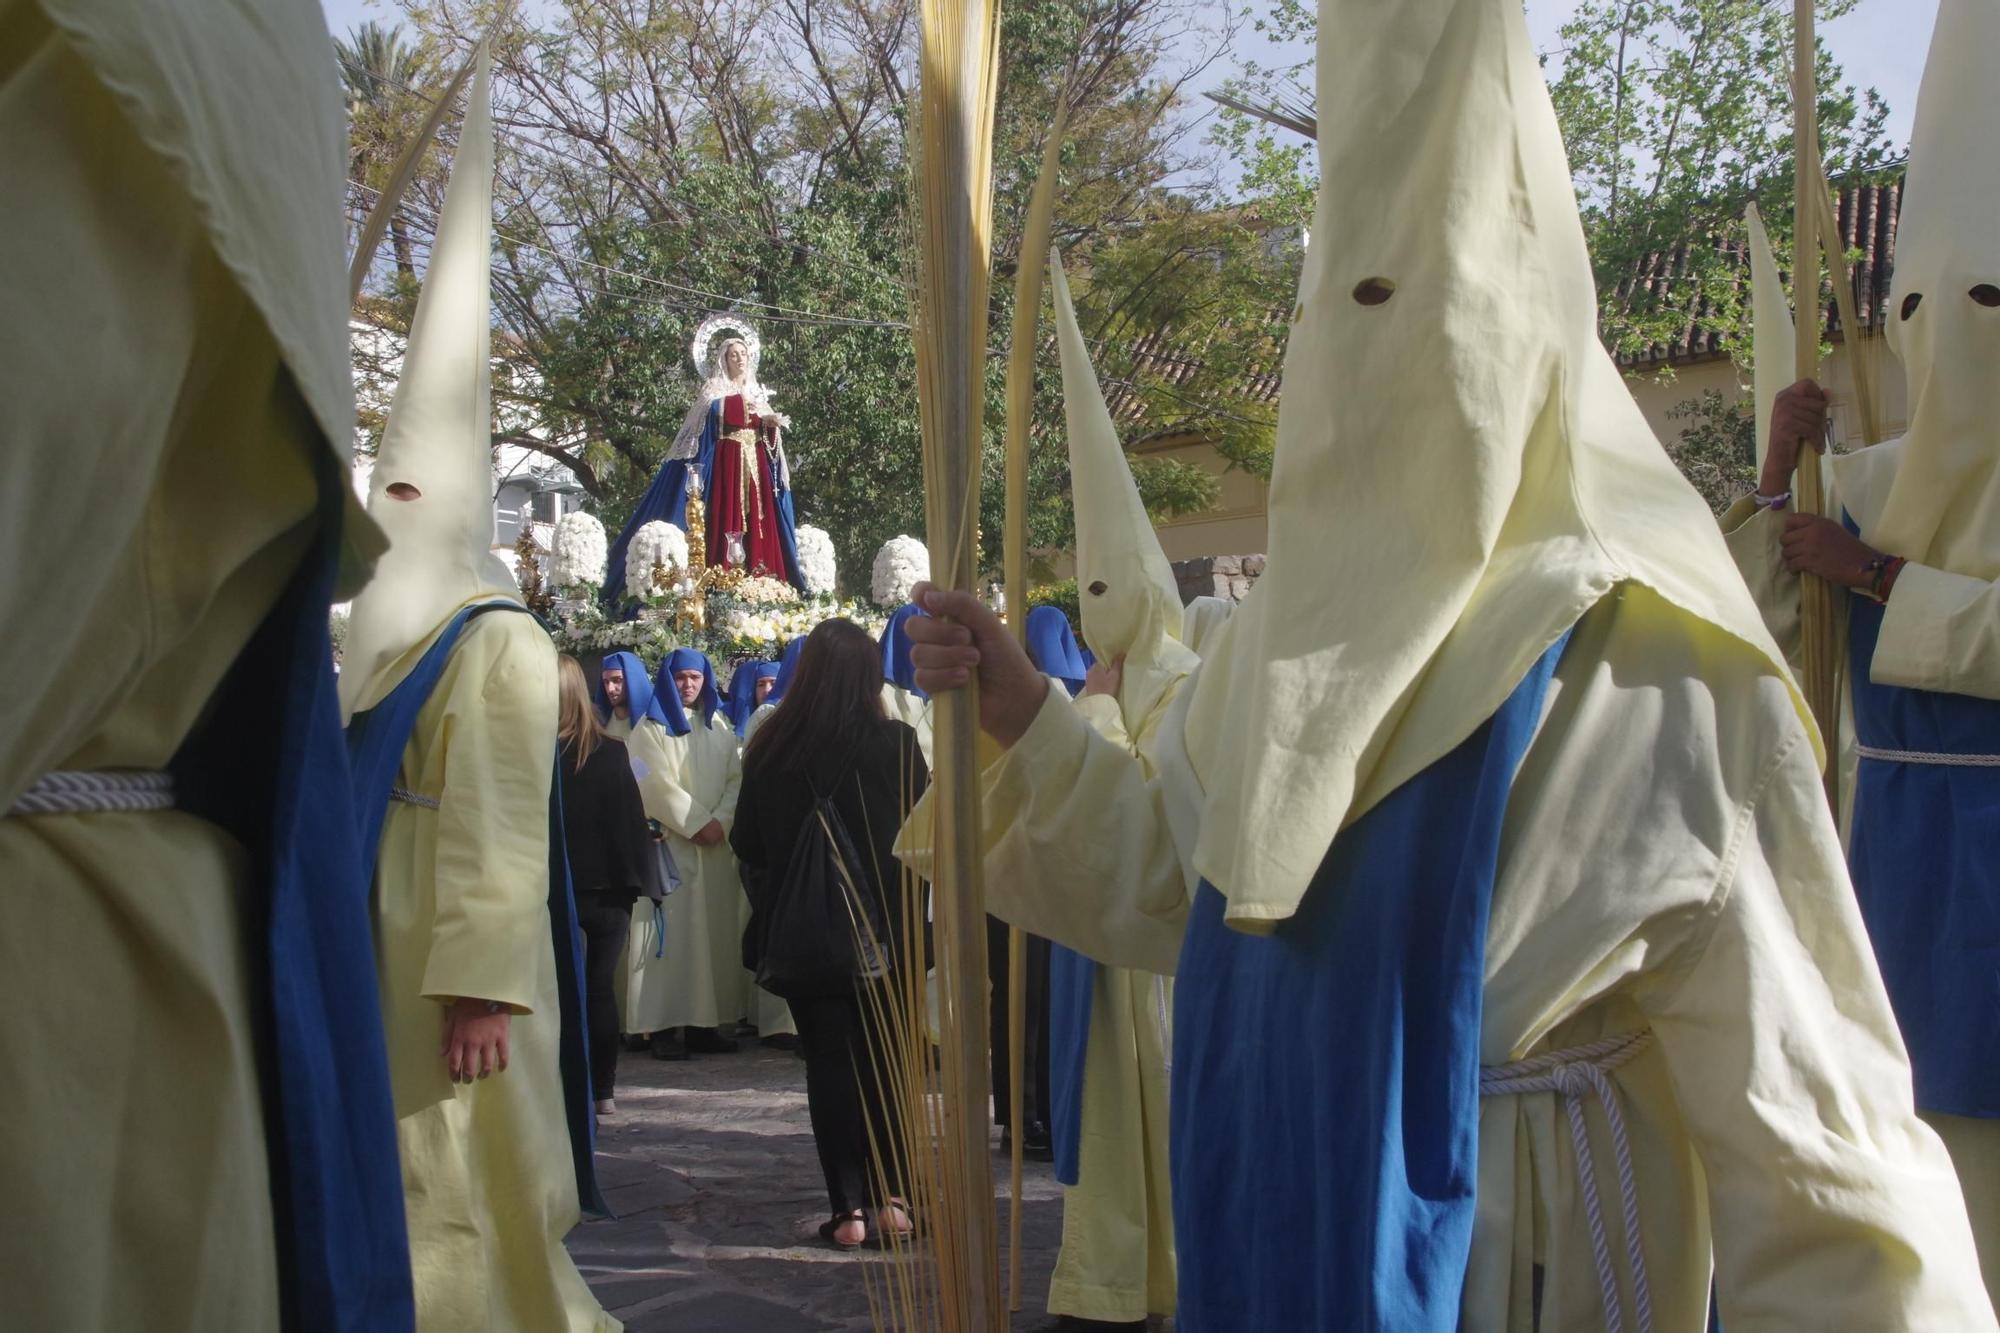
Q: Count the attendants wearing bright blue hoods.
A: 6